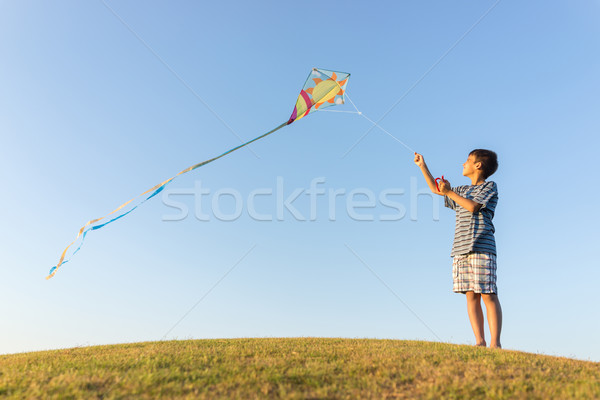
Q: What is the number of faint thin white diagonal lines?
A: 4